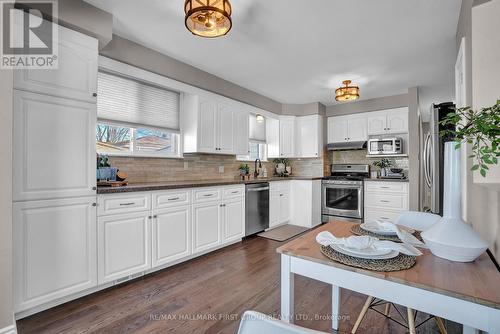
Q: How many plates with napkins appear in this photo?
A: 2